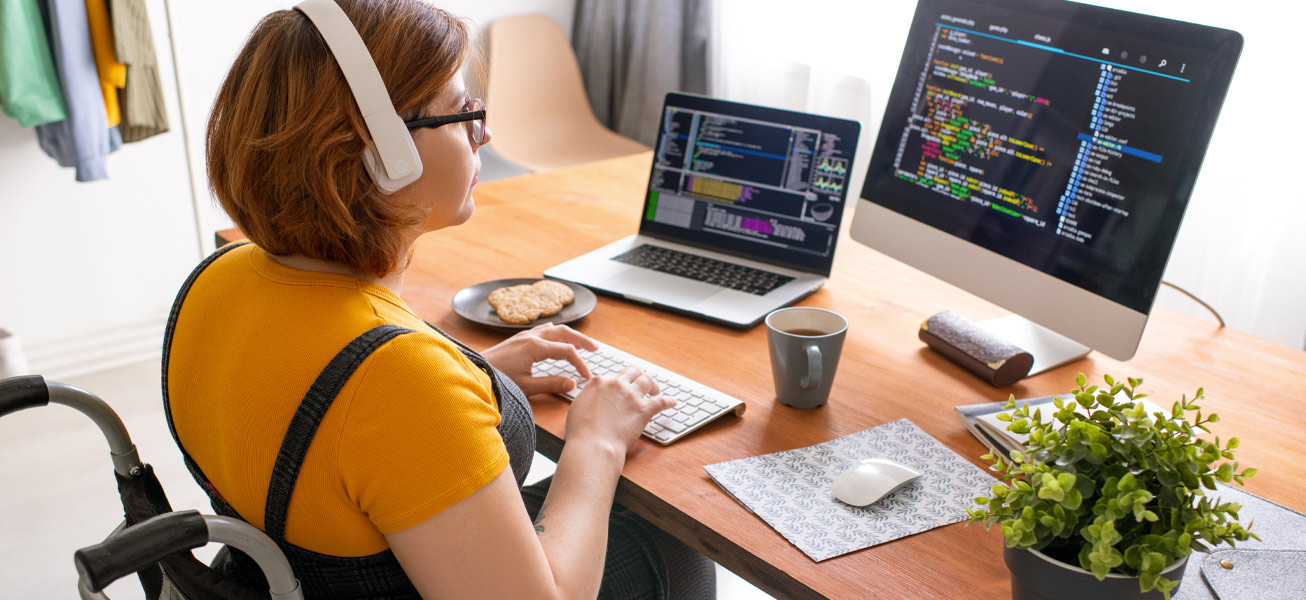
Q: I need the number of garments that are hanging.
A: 4